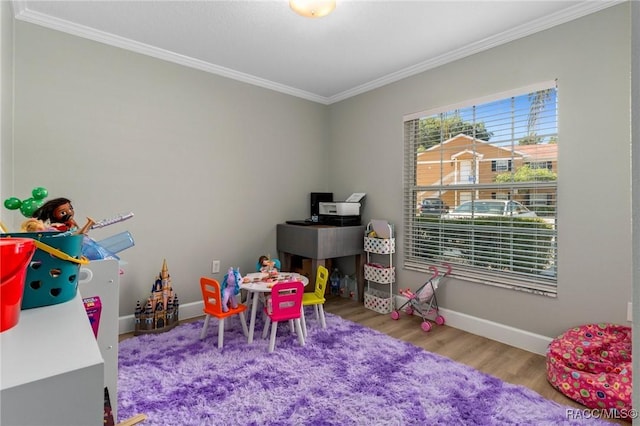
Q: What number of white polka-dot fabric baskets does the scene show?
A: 3